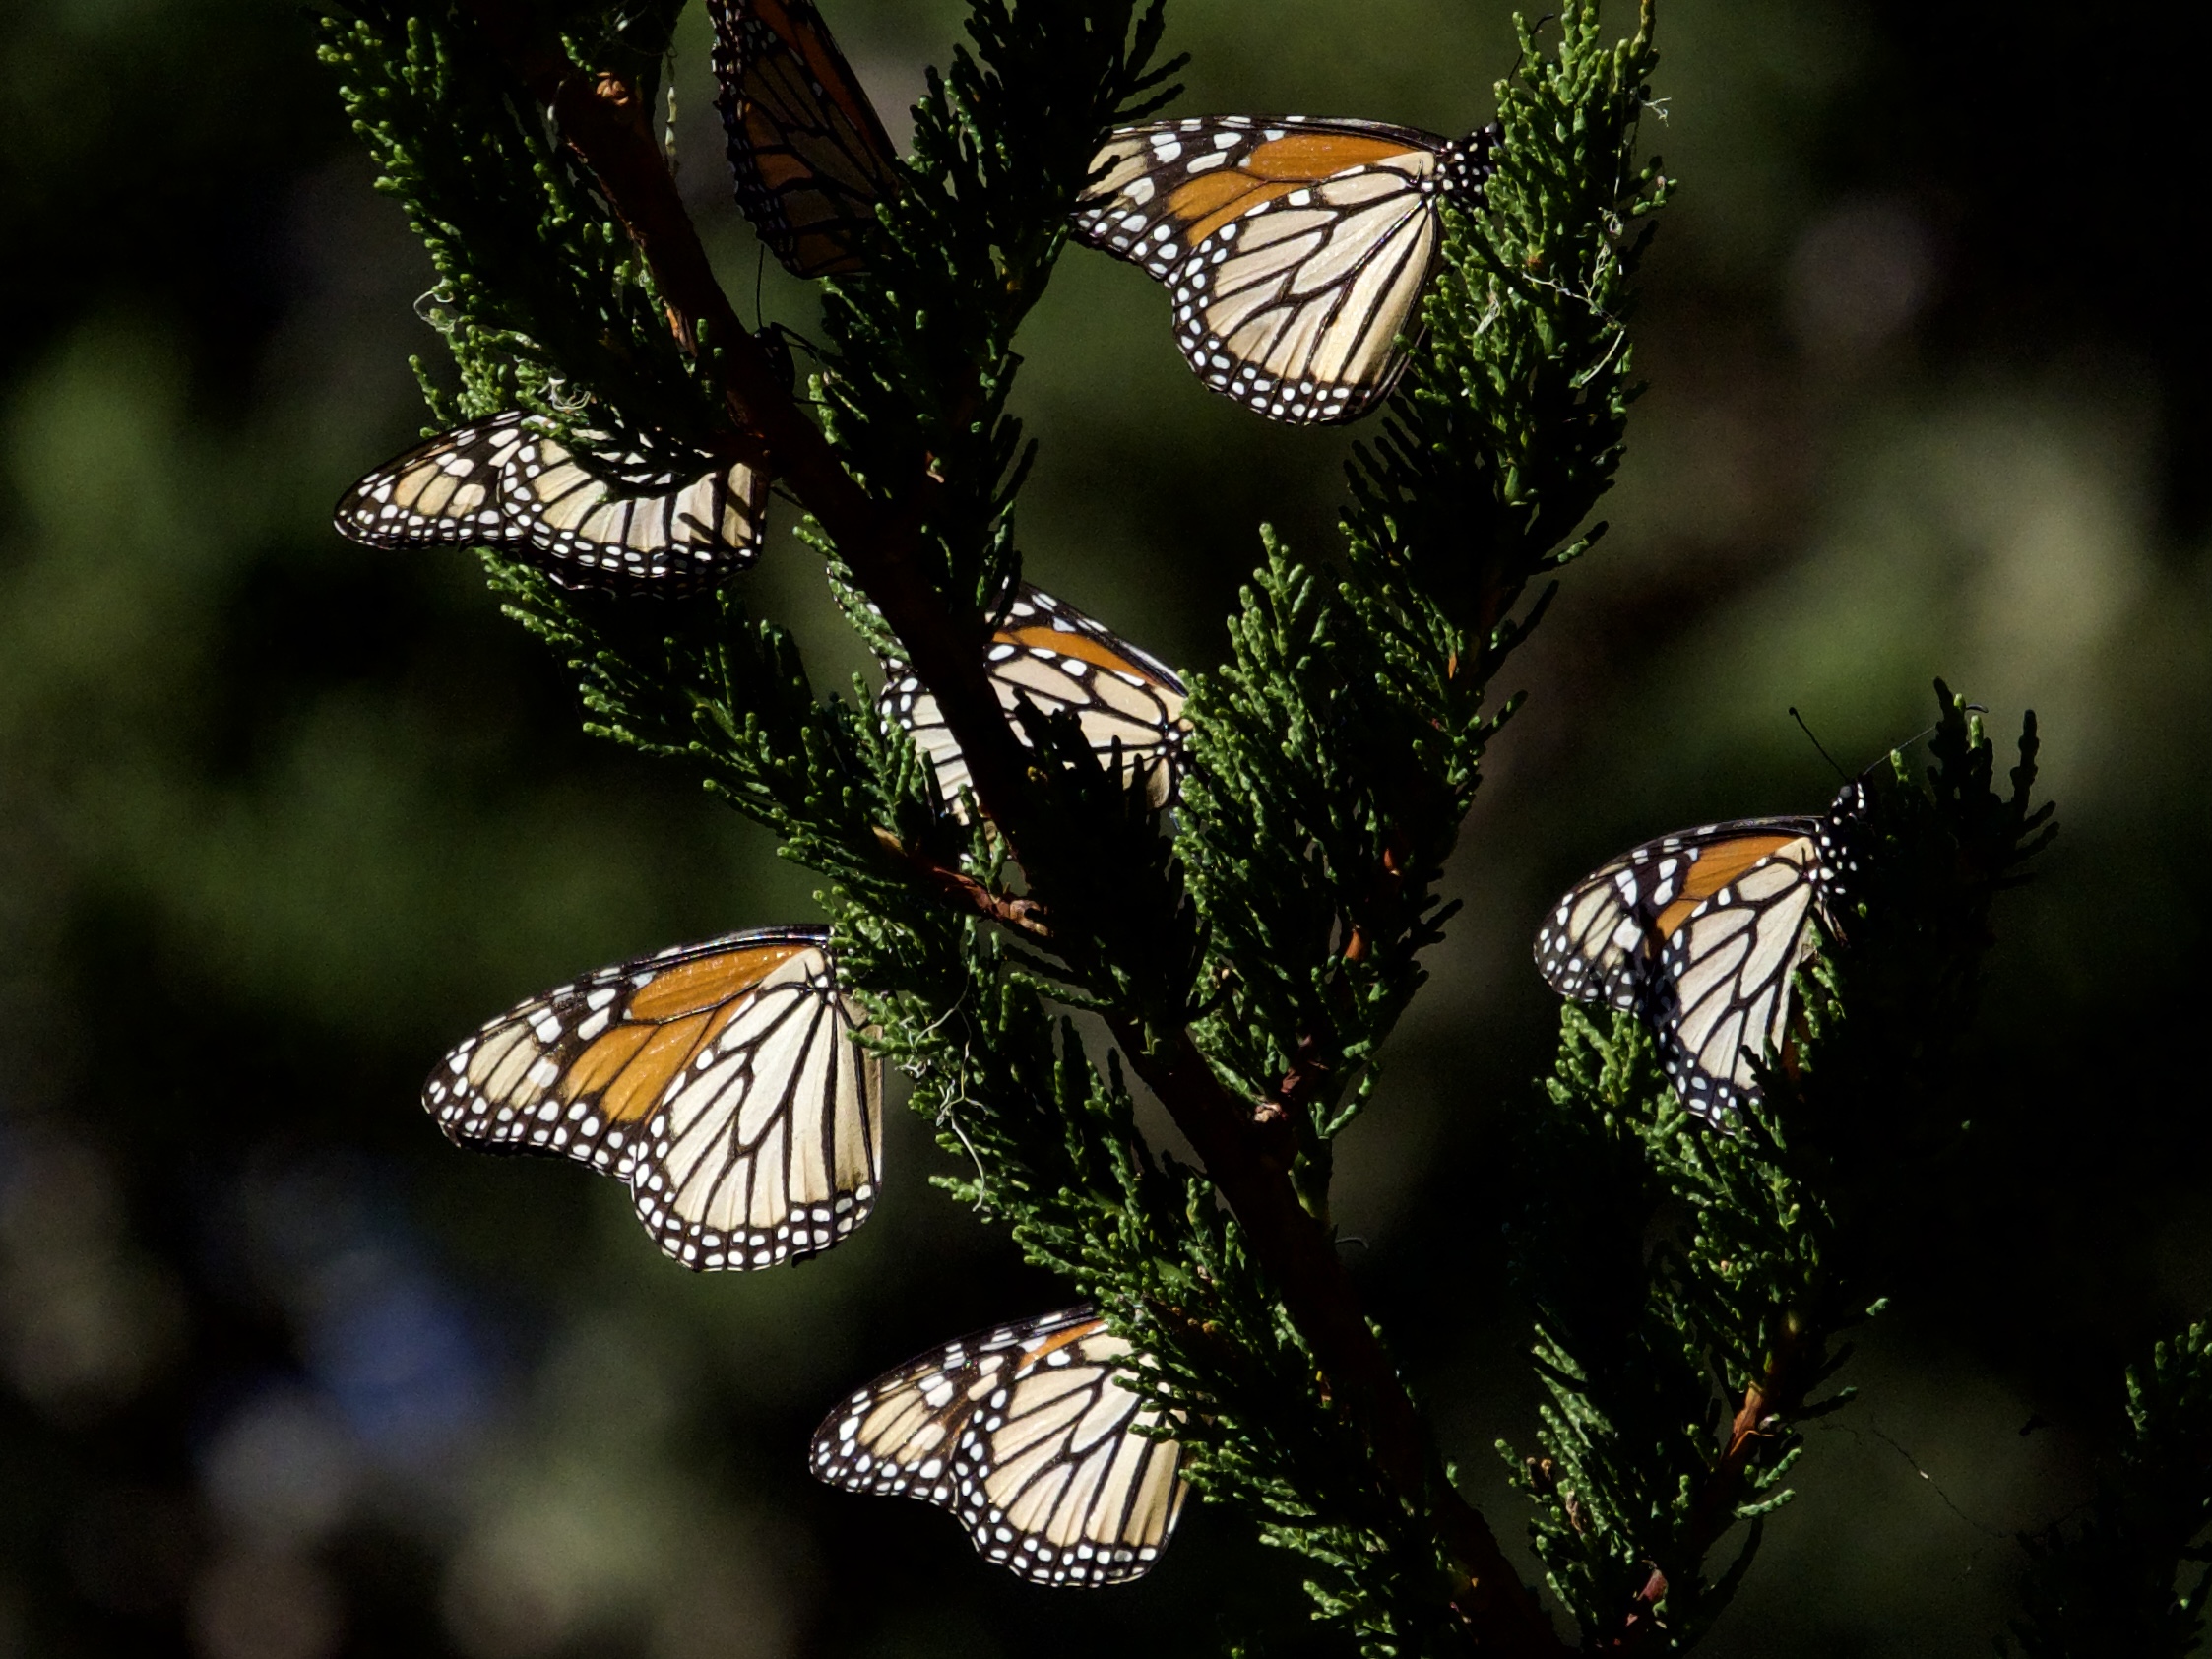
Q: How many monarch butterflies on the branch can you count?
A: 7